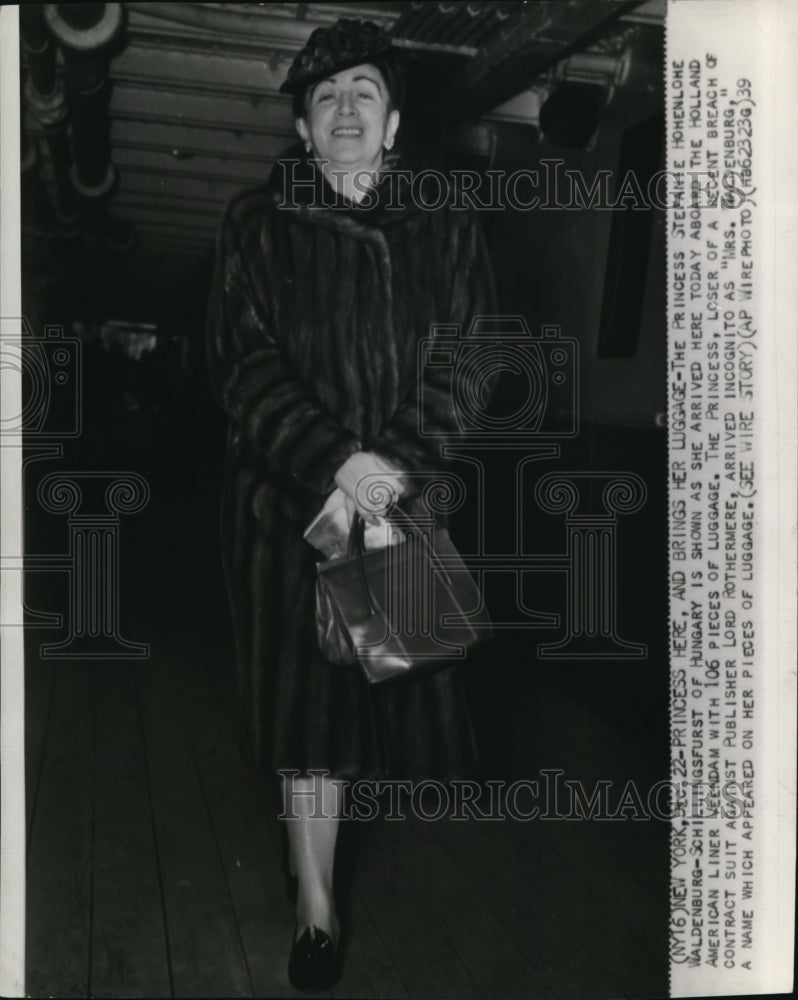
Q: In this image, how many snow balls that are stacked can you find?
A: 0